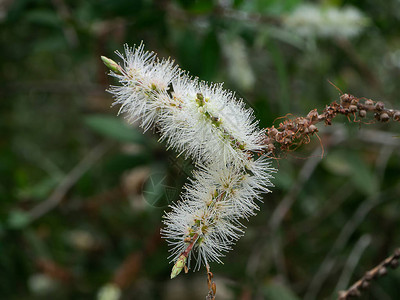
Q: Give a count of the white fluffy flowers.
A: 2